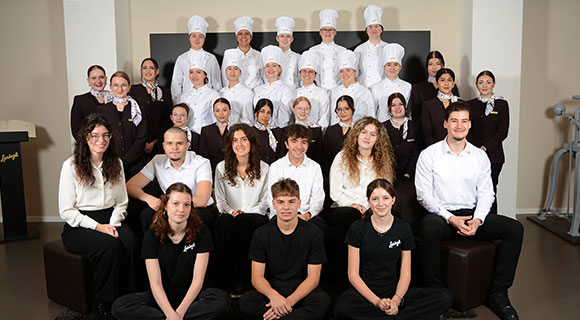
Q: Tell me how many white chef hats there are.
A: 11